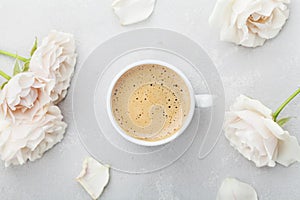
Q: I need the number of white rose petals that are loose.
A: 3